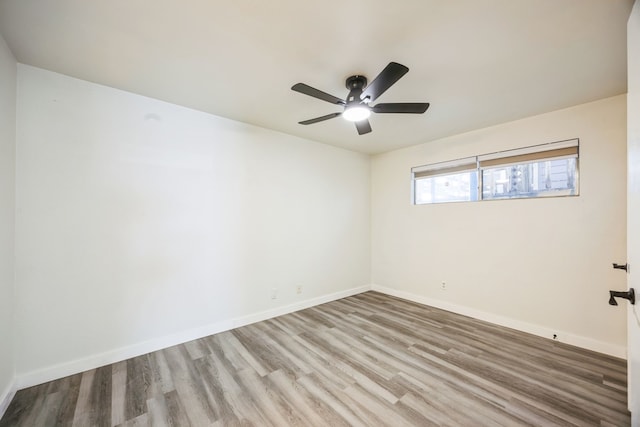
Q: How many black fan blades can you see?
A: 5